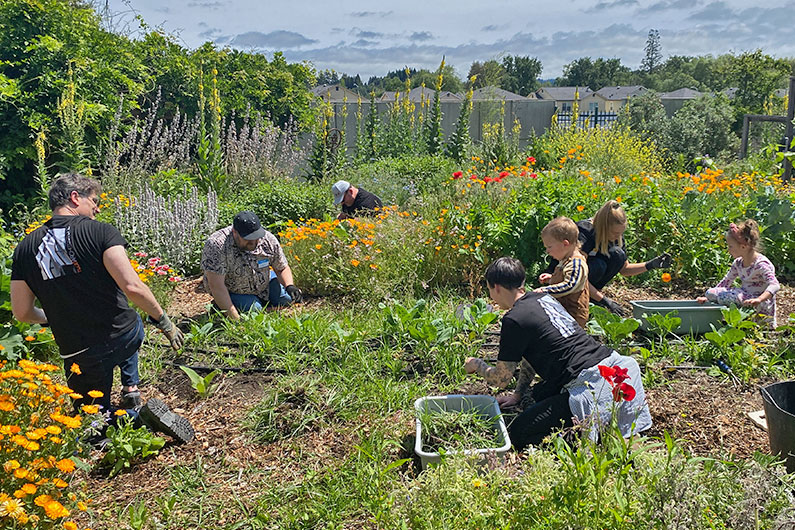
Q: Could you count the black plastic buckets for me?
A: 1